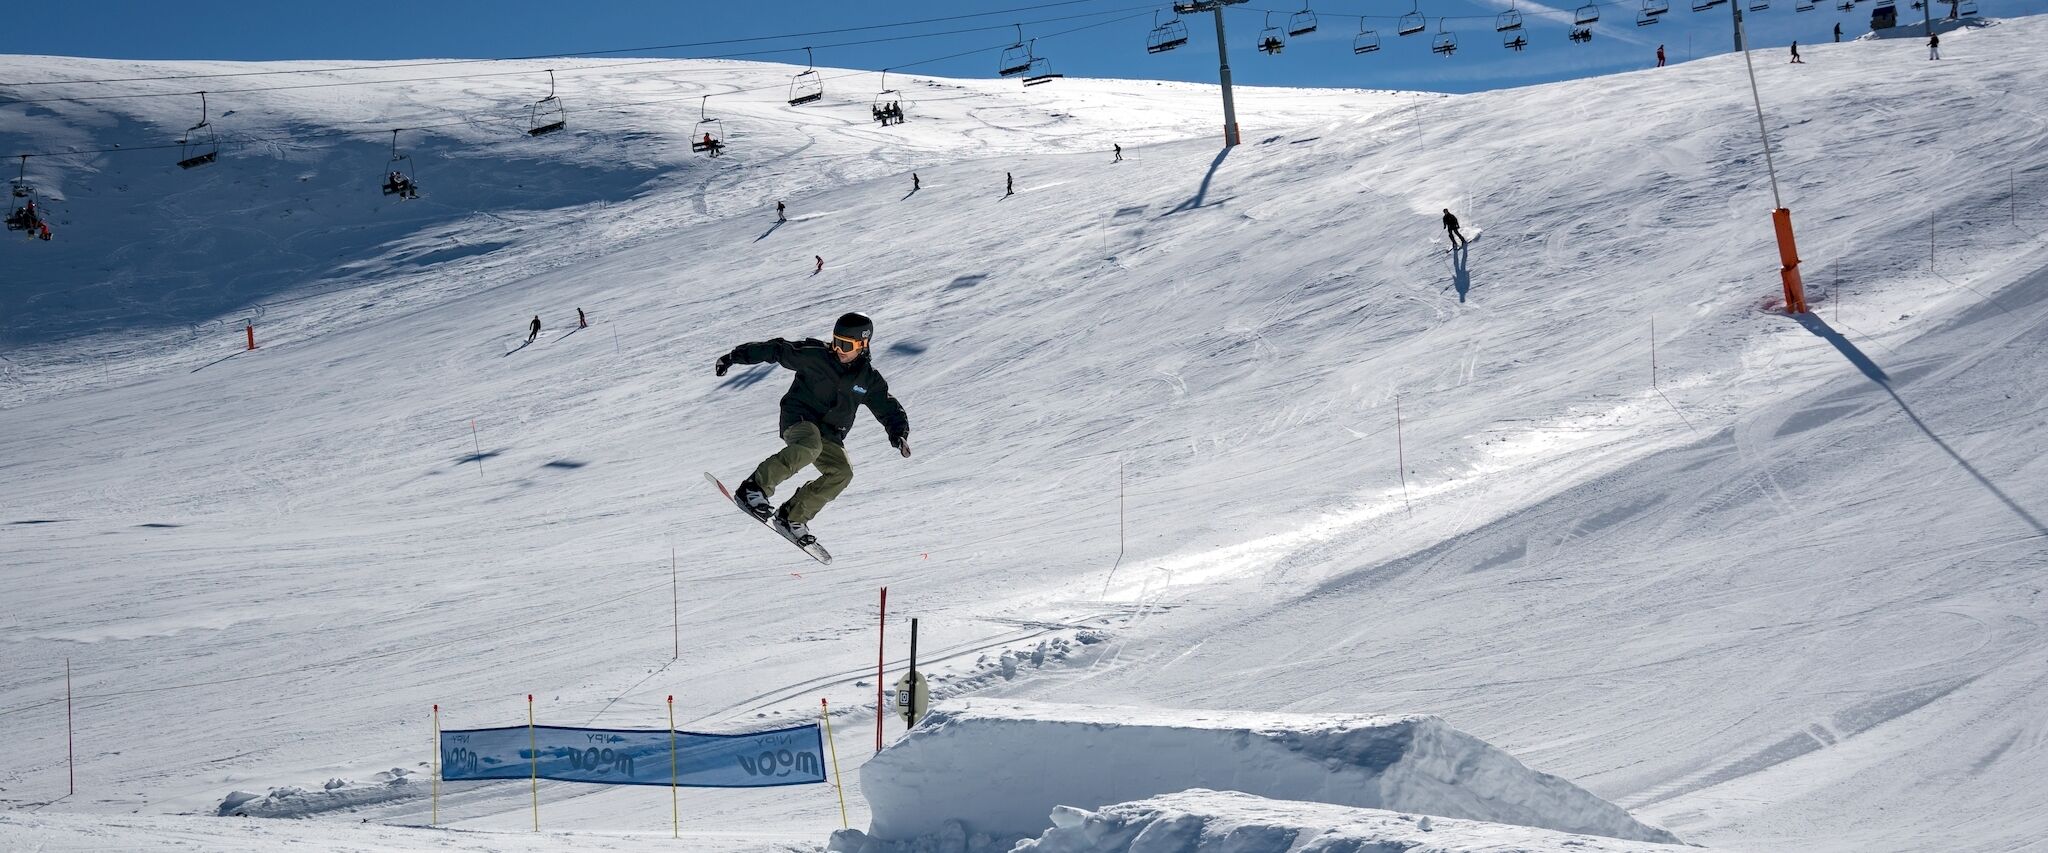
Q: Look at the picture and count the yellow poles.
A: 4